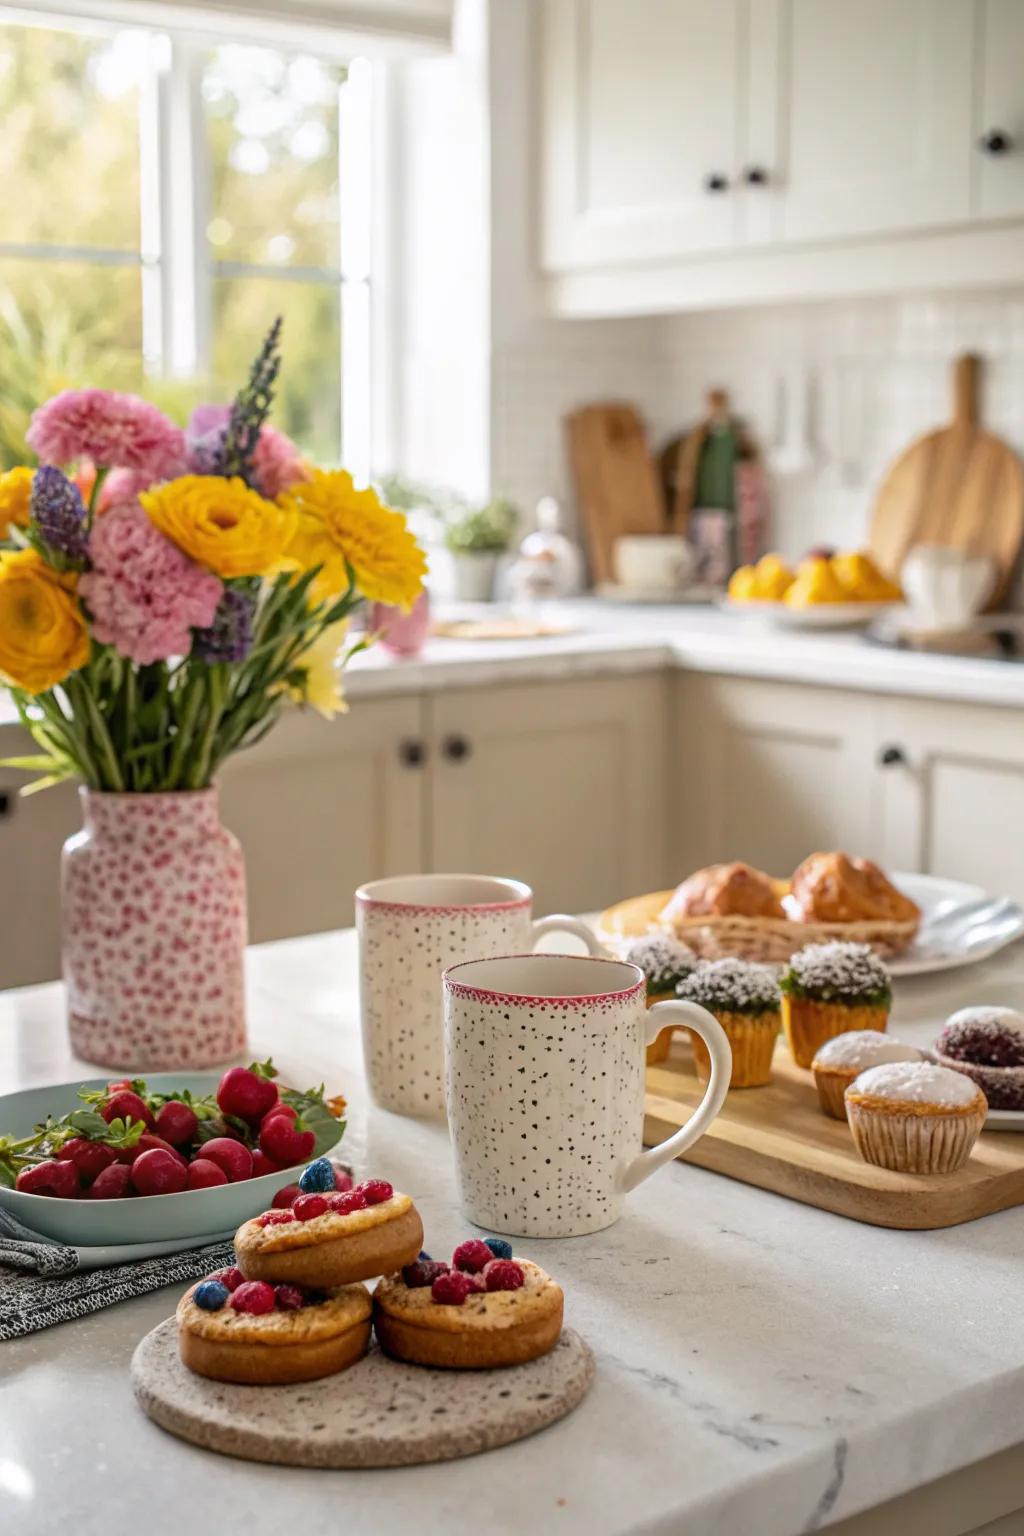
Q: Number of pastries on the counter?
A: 11